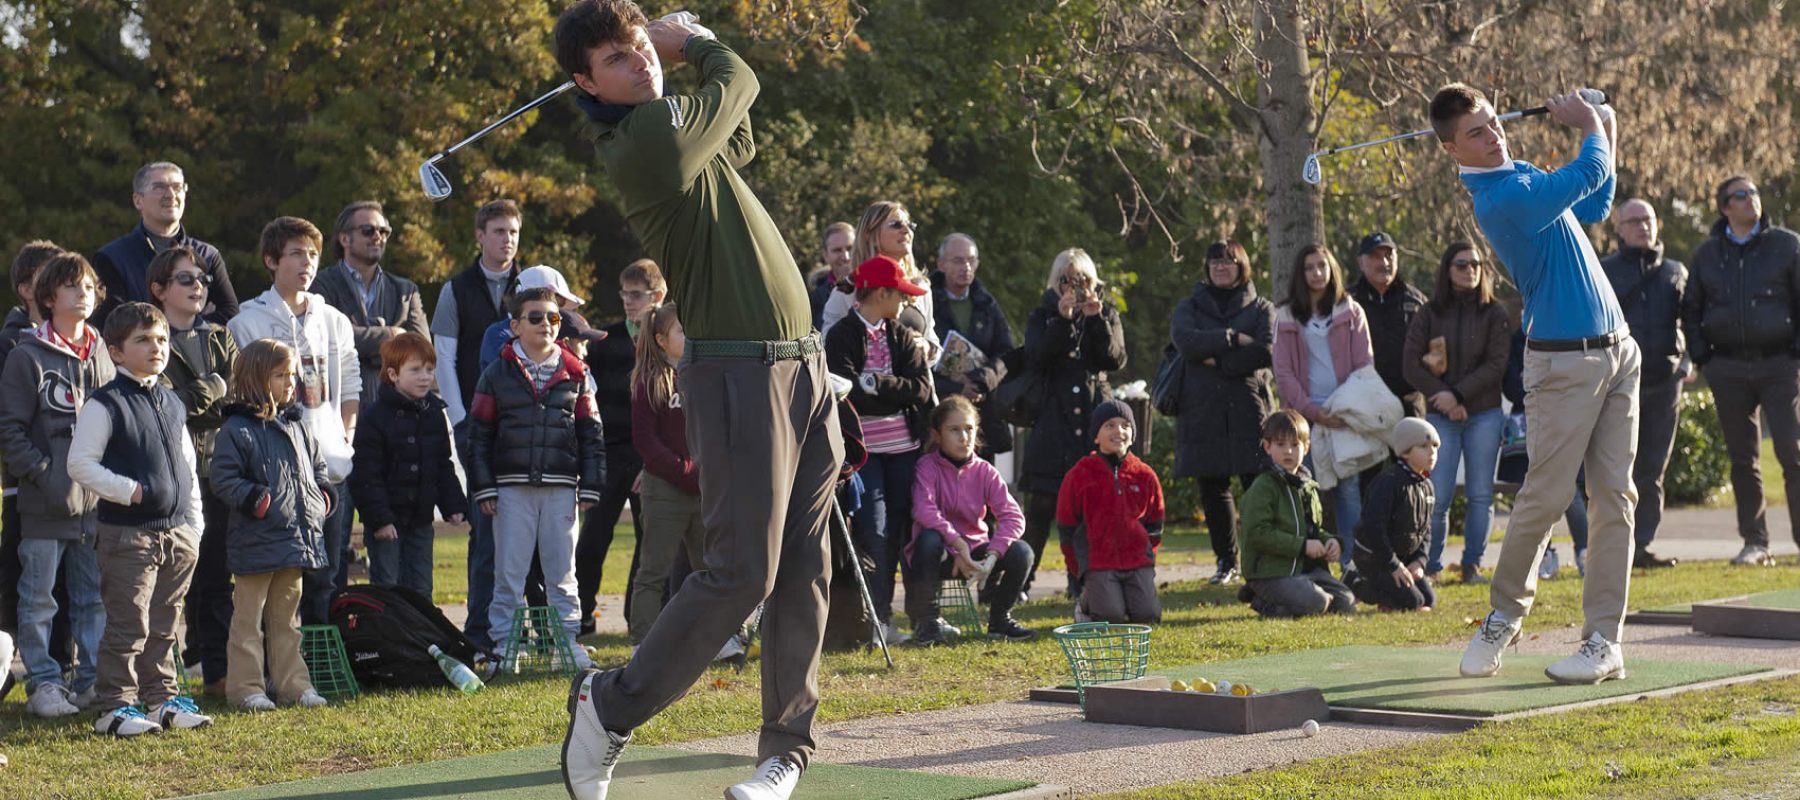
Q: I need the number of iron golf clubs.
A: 2